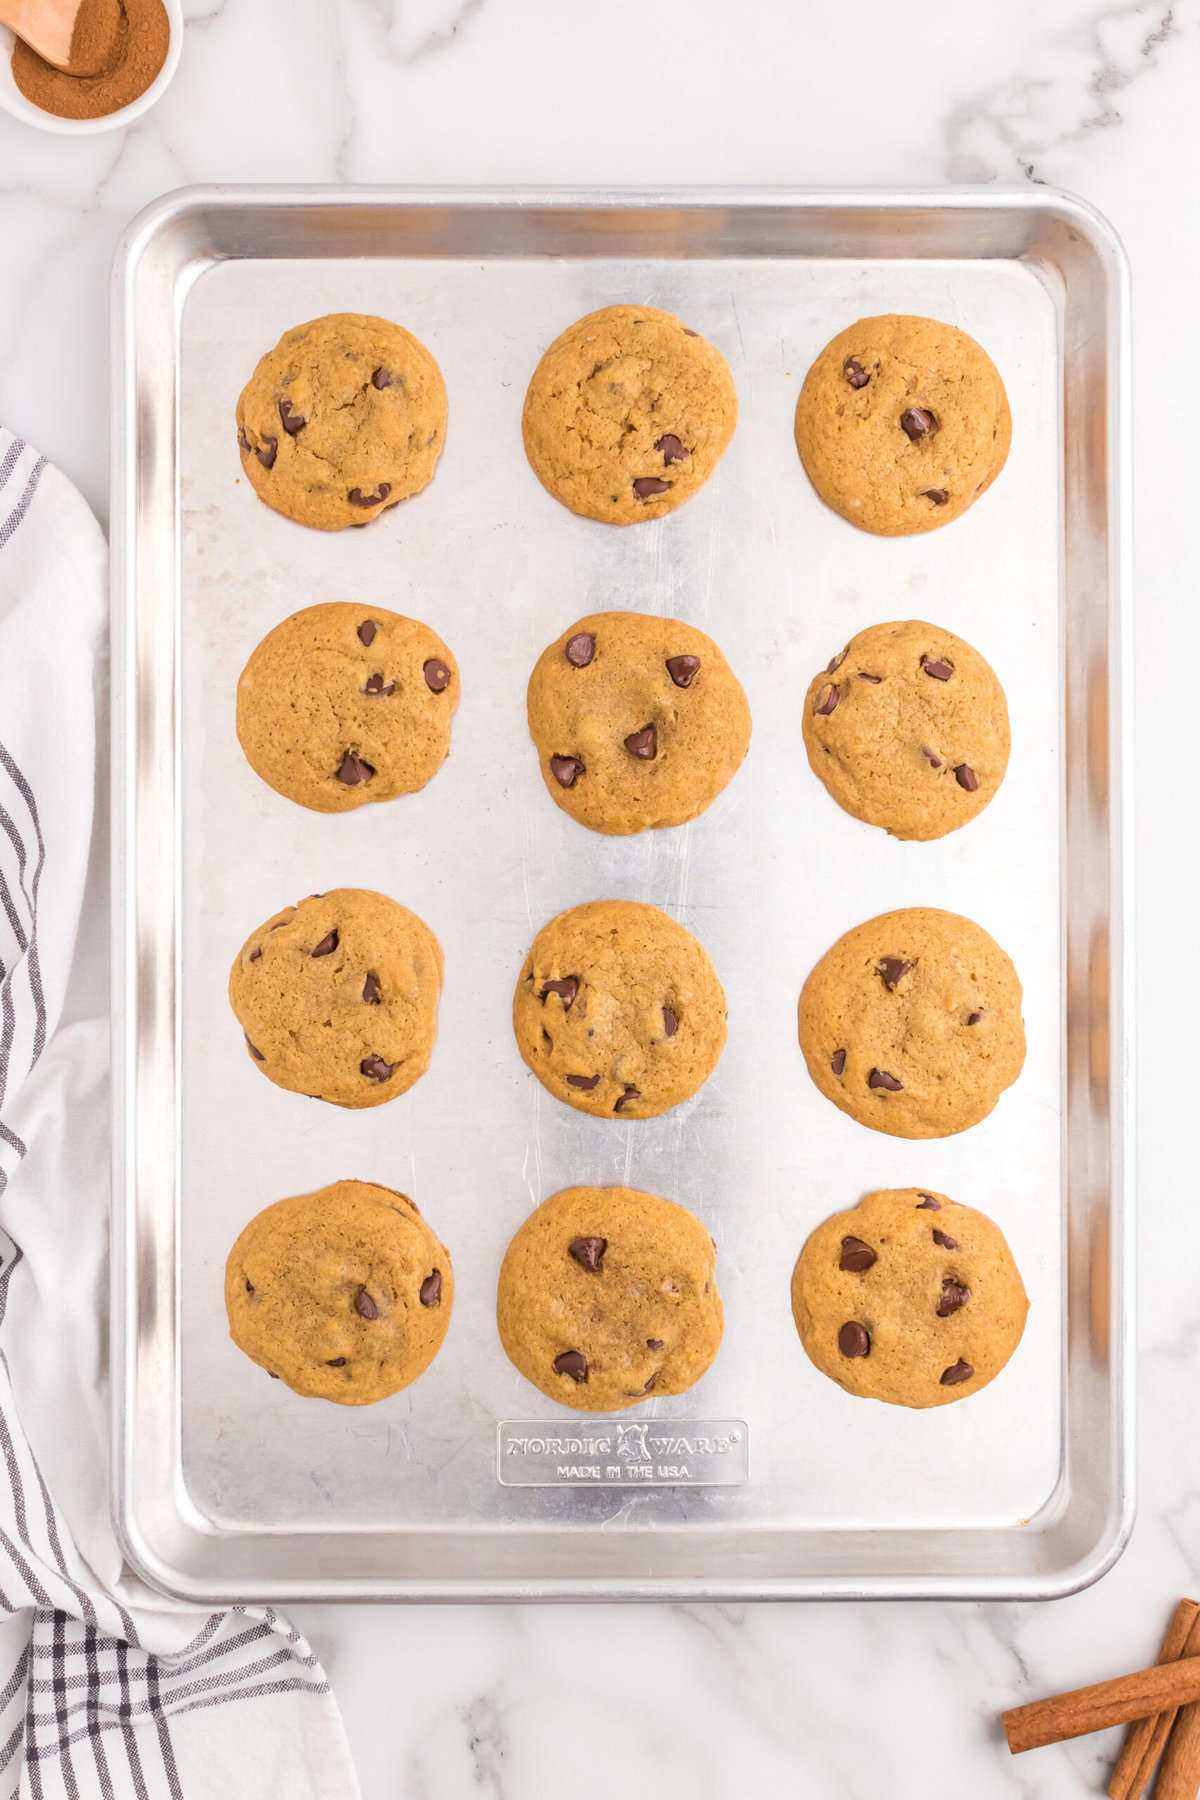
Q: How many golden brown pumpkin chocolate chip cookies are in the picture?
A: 12